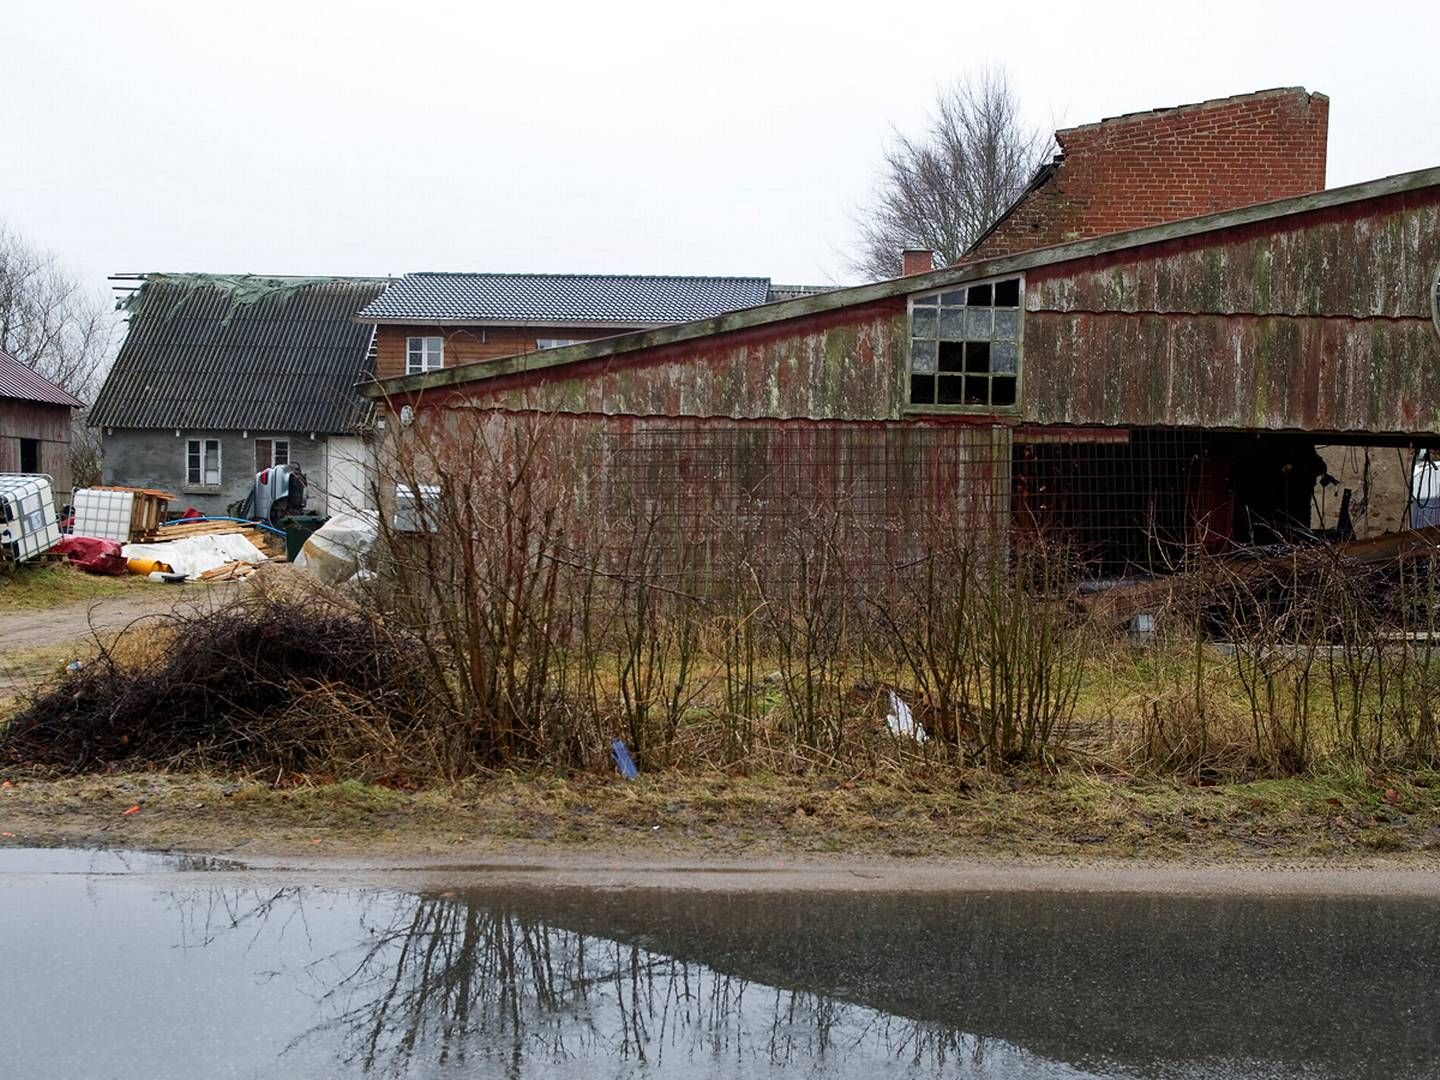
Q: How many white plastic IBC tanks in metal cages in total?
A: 2